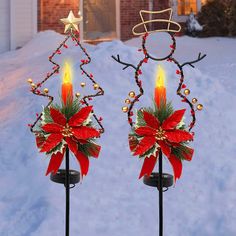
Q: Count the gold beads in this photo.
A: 12